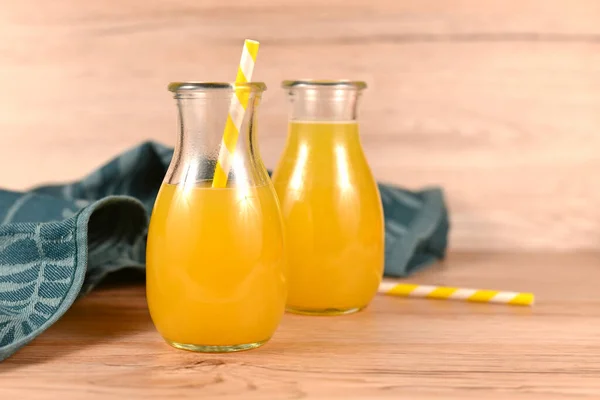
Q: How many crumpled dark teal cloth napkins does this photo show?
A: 1